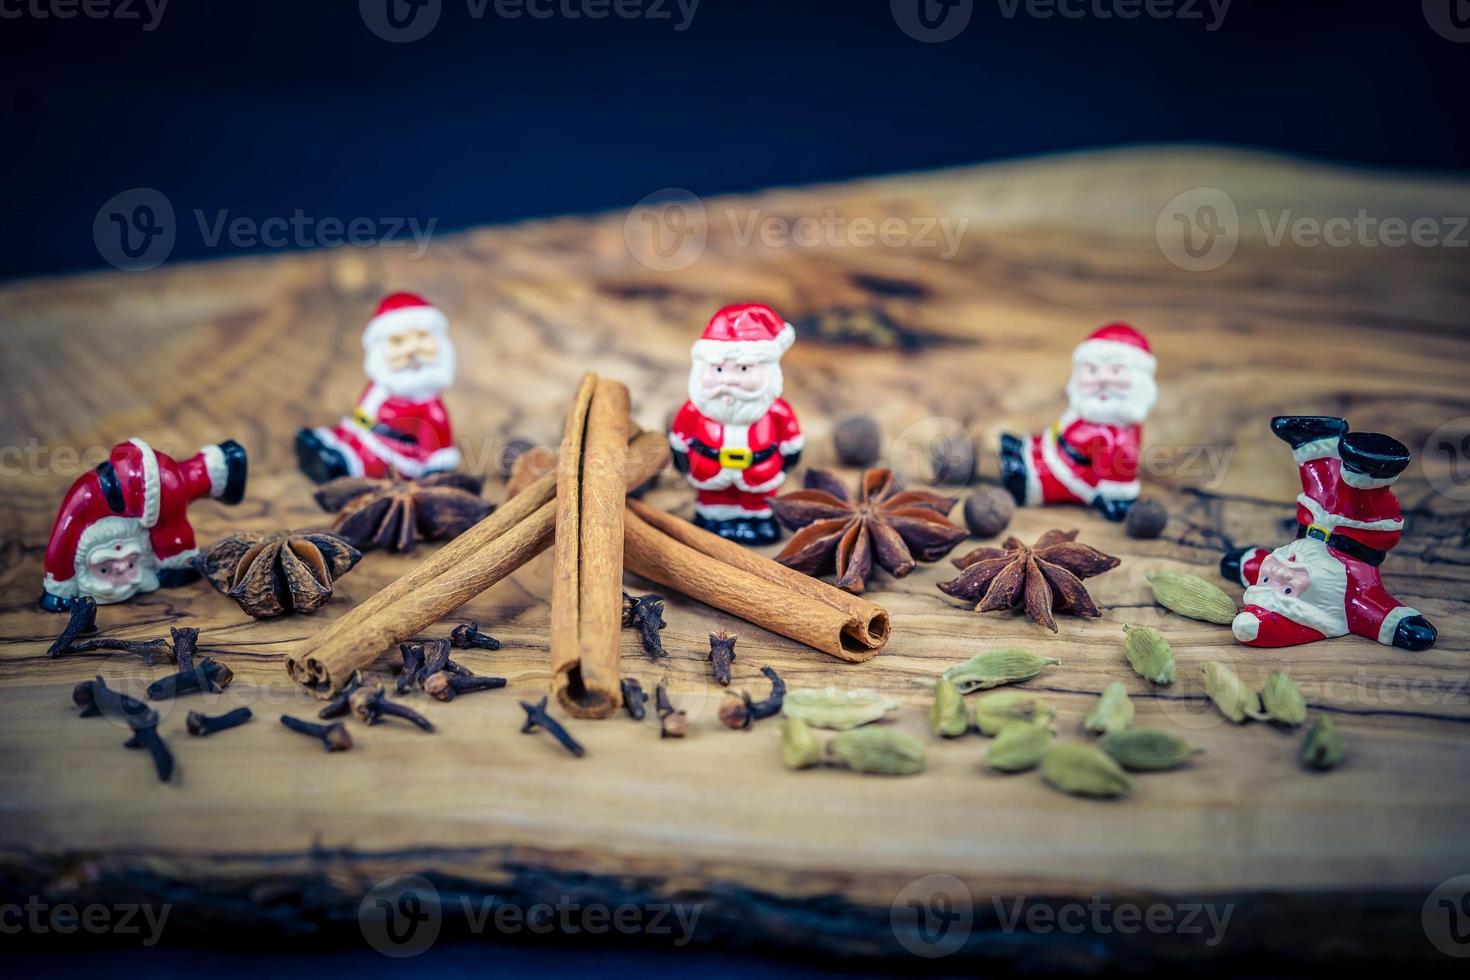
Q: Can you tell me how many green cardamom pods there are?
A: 15